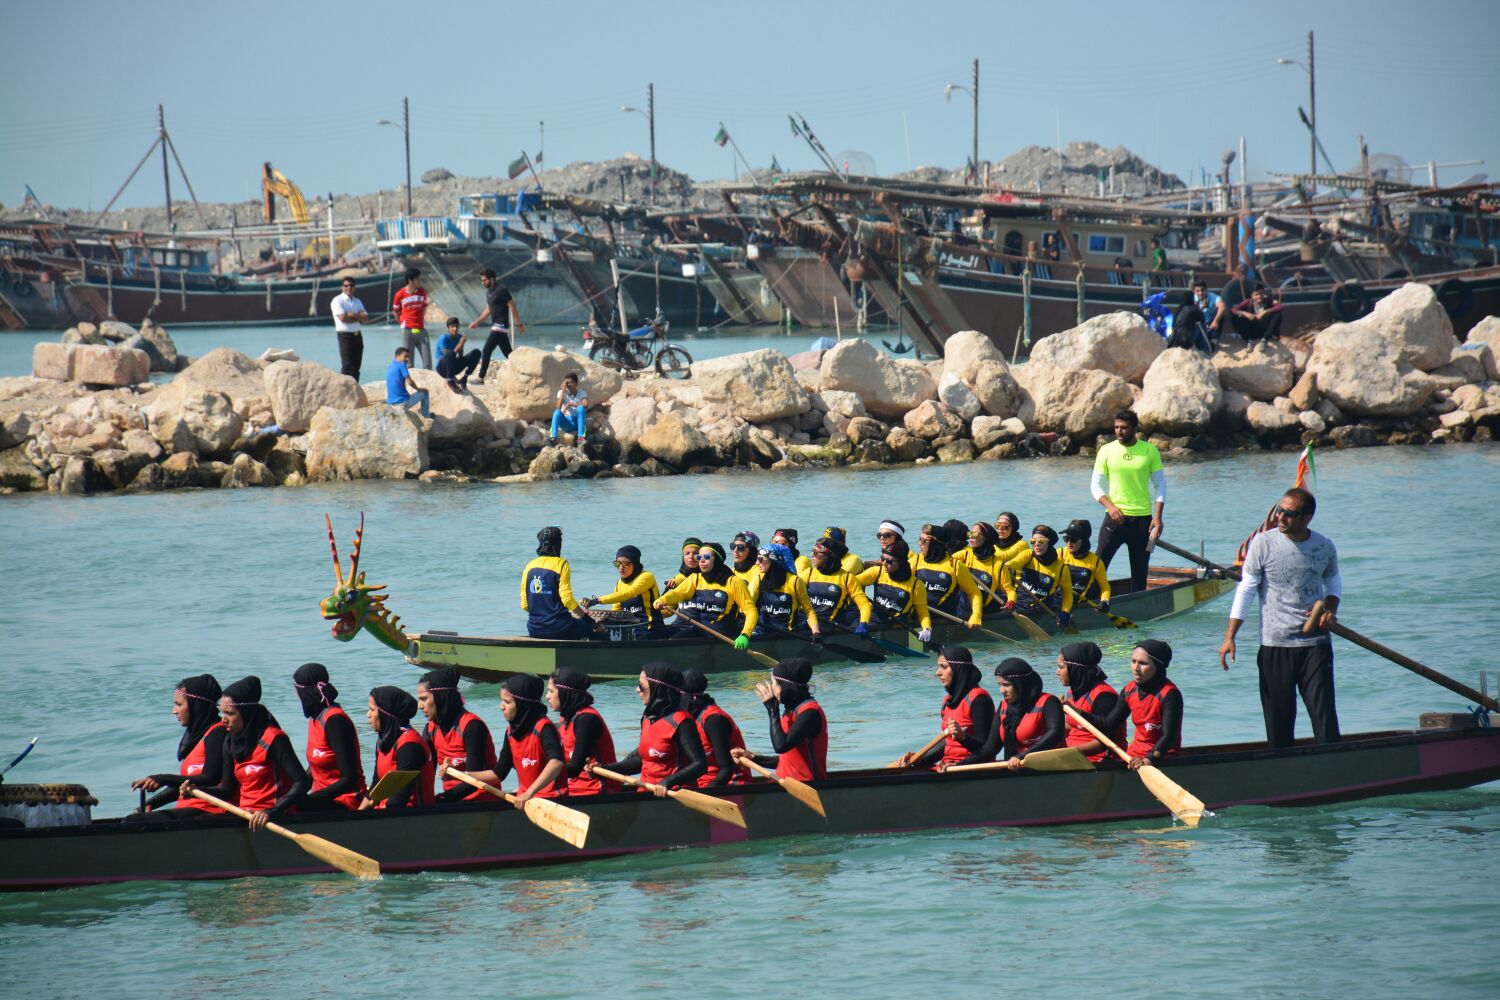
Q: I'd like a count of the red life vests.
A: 14